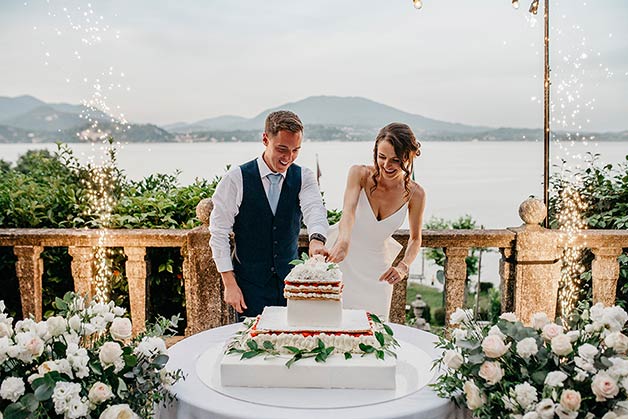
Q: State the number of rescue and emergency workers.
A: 0